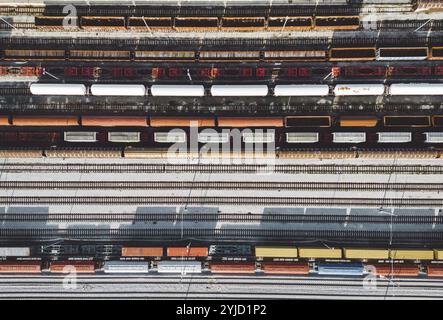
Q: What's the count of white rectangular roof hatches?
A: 9